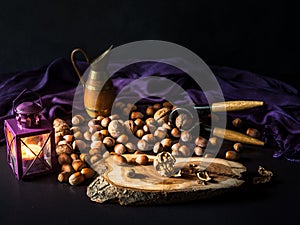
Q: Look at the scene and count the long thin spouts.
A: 1